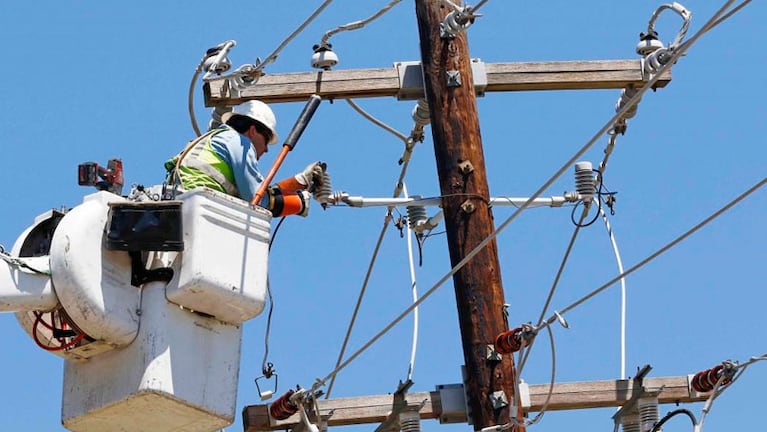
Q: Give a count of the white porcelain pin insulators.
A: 3